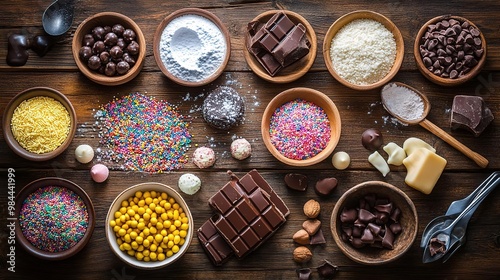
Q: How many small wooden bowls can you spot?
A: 9